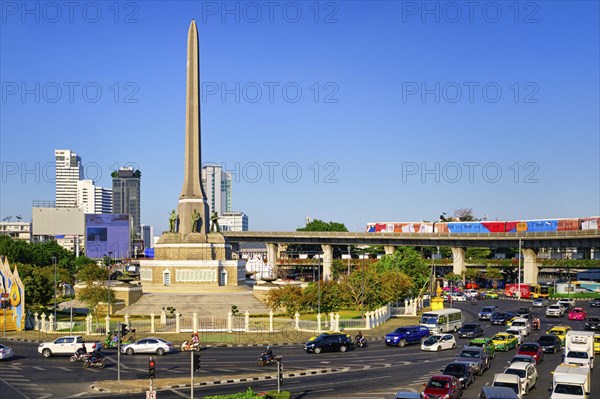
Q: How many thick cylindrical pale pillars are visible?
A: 5